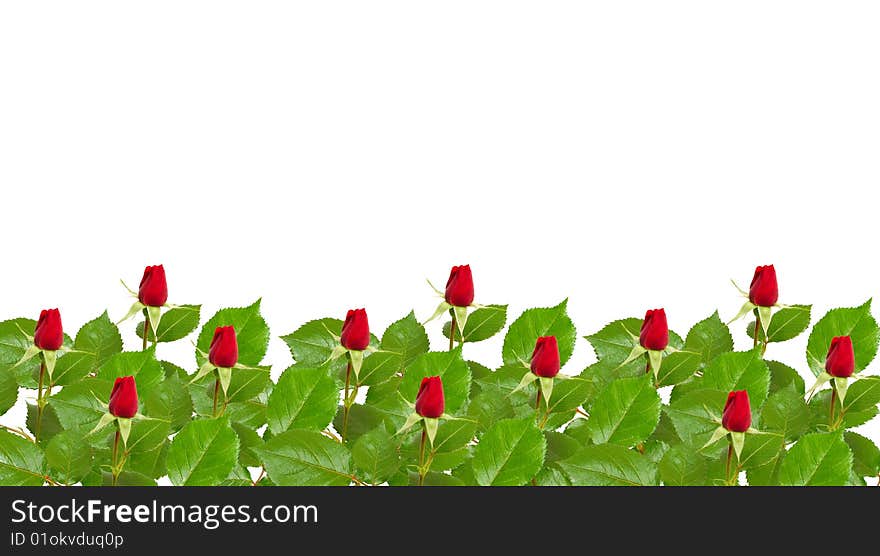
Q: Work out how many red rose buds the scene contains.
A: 12